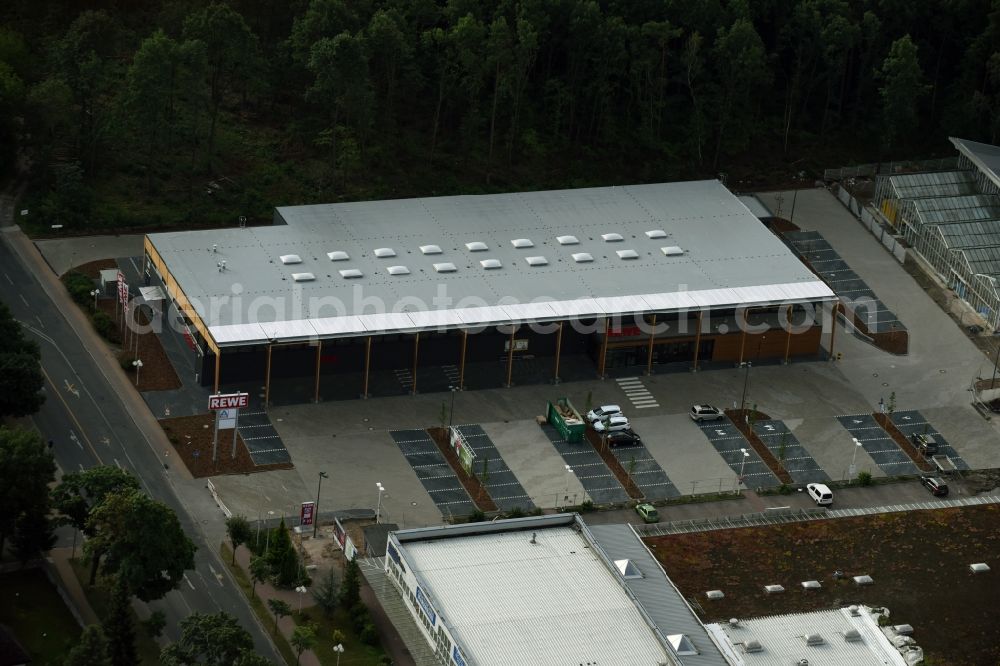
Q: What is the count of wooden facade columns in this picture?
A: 14